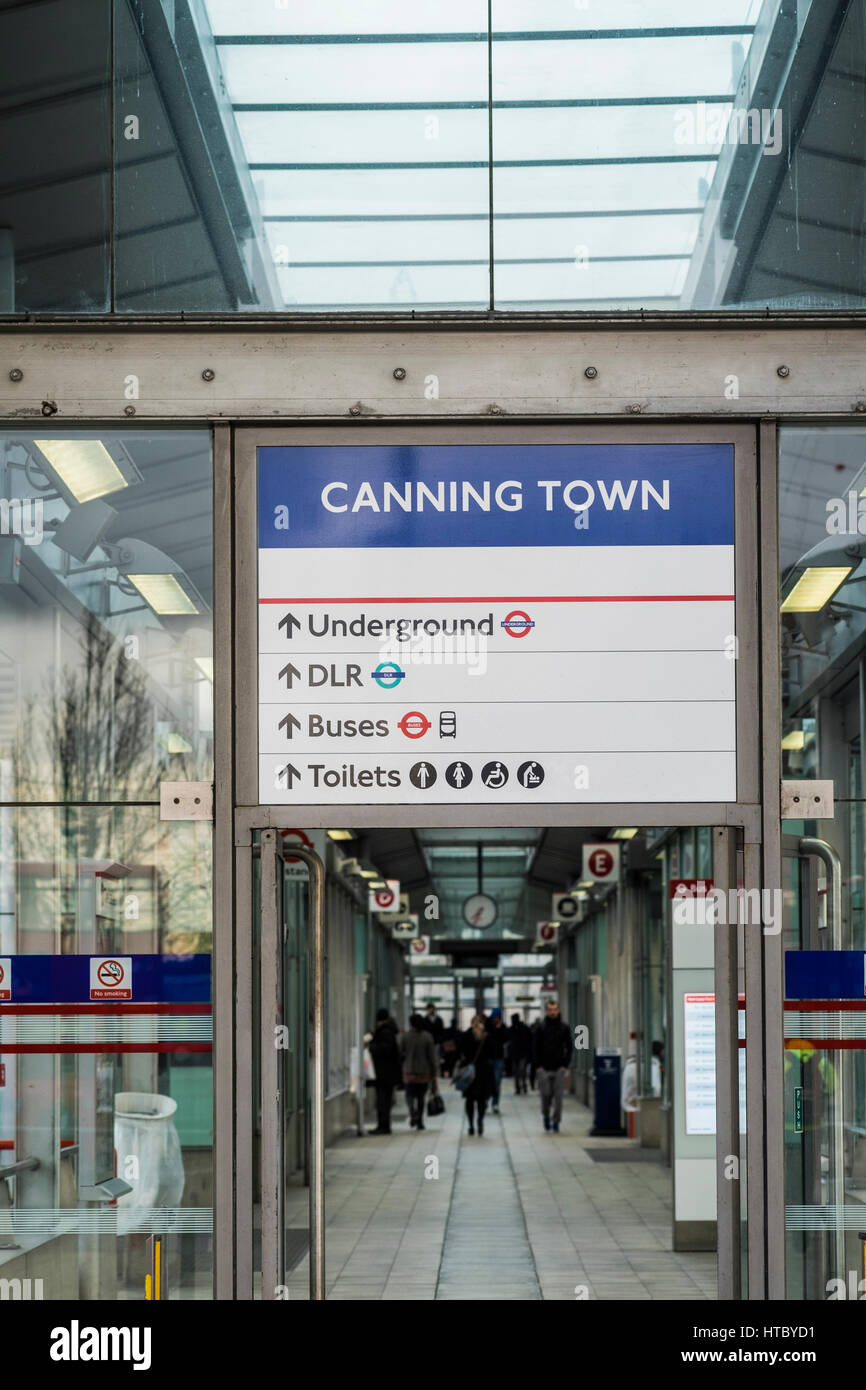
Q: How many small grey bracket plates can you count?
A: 2